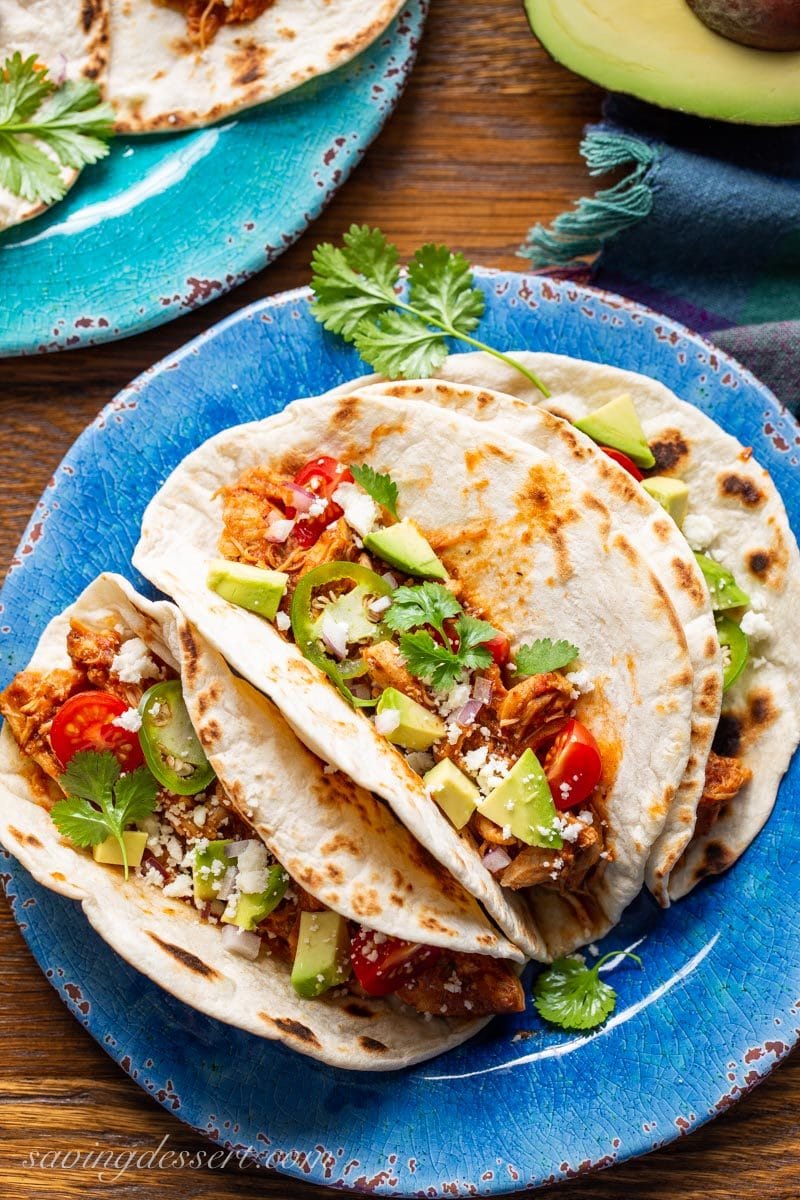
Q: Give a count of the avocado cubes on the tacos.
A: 12